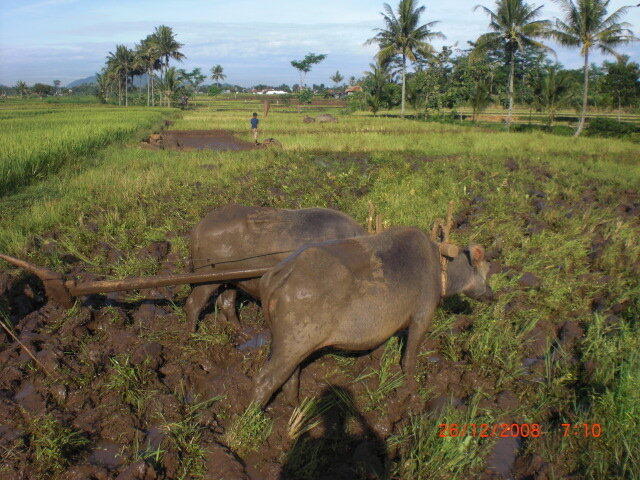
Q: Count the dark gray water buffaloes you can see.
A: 2